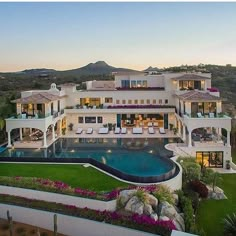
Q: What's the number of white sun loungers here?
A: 8